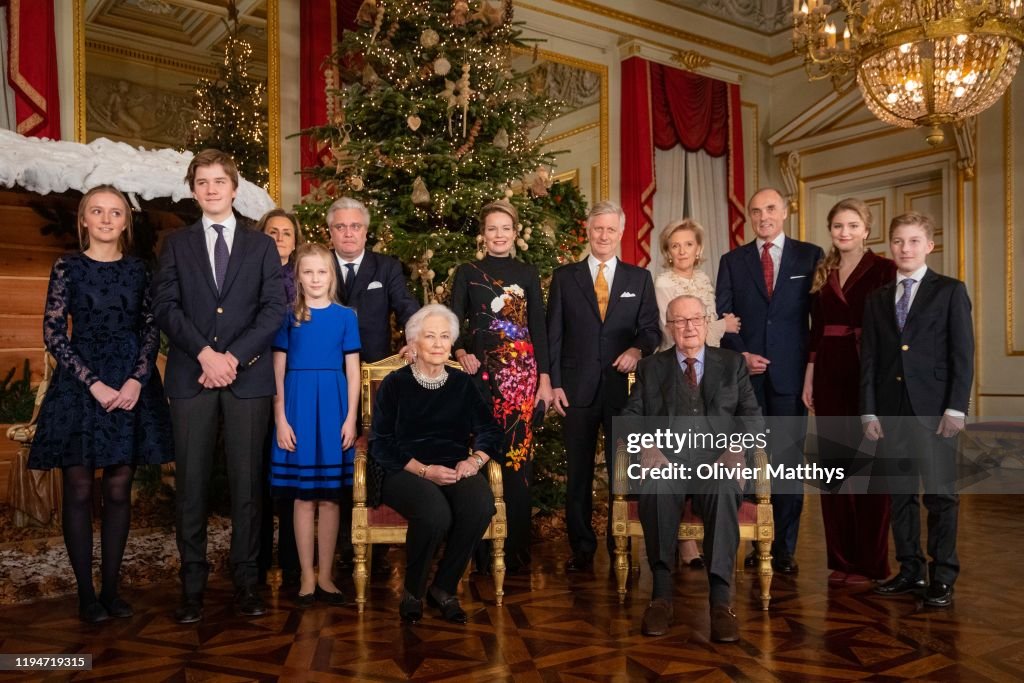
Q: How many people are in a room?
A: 13